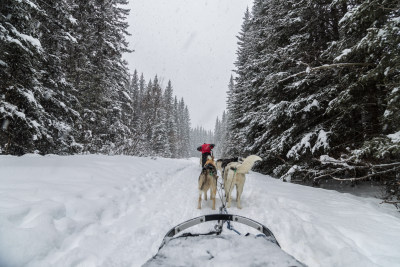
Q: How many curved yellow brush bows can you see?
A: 0